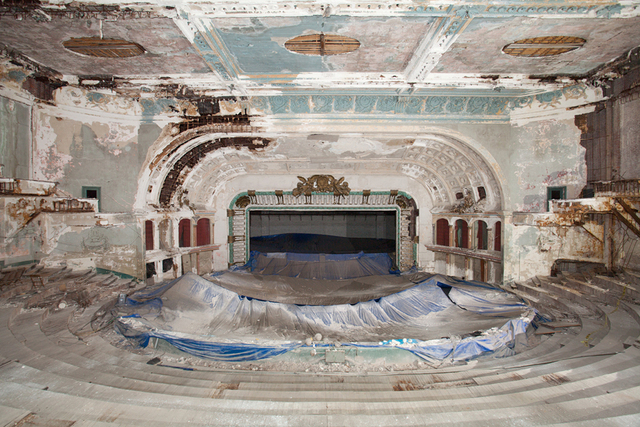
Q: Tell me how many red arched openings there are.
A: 7